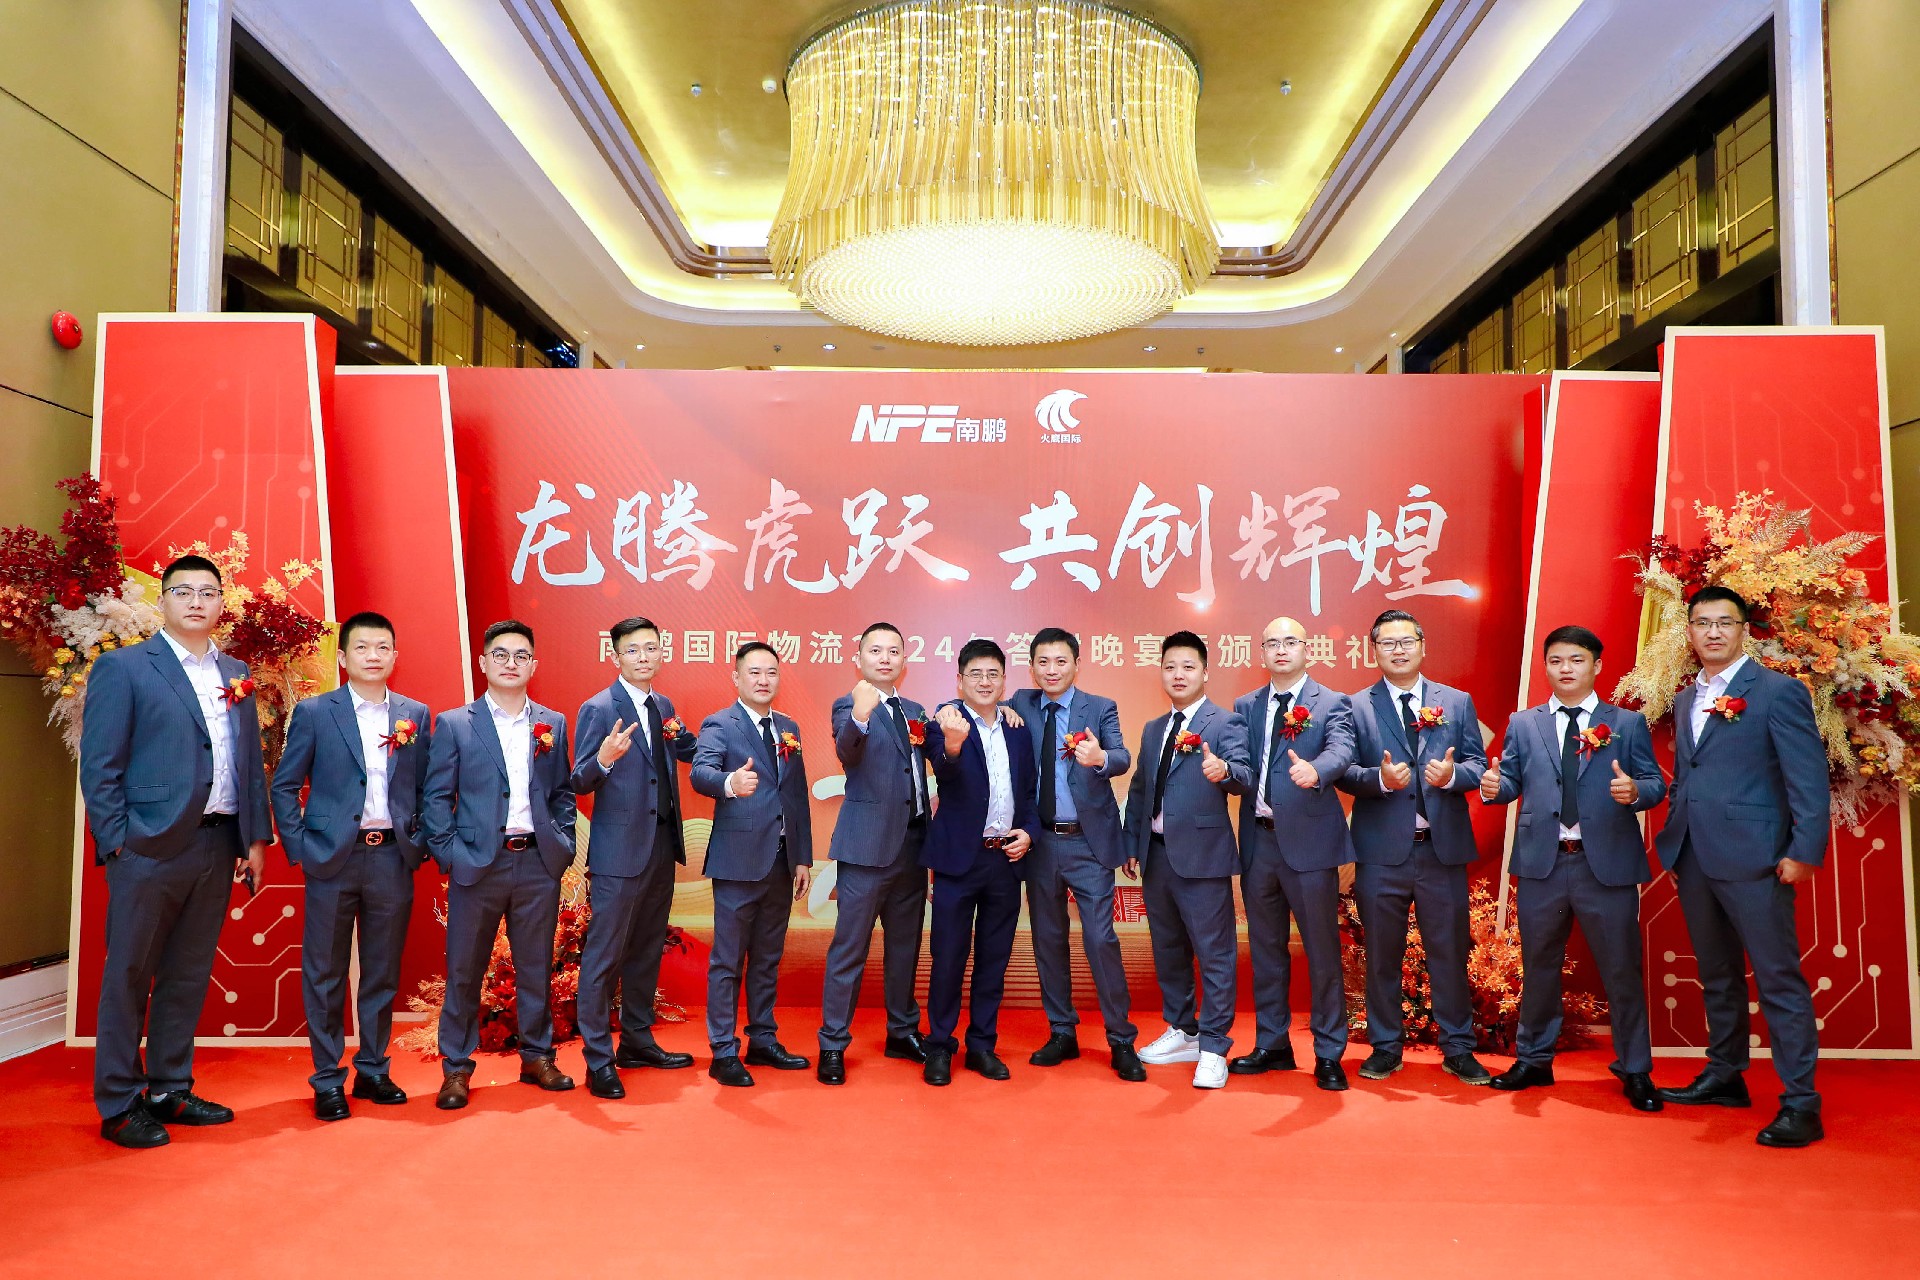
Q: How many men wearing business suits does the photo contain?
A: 13